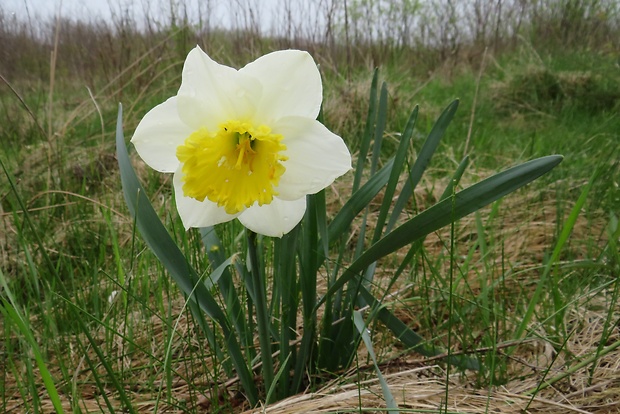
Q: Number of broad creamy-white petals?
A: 6